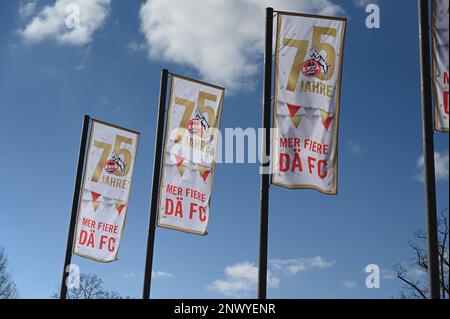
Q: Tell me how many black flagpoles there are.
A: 4